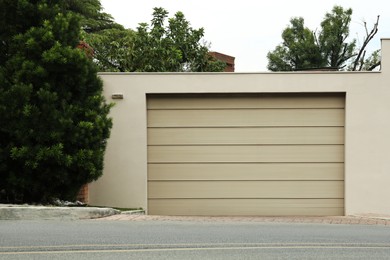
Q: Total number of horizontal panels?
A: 7